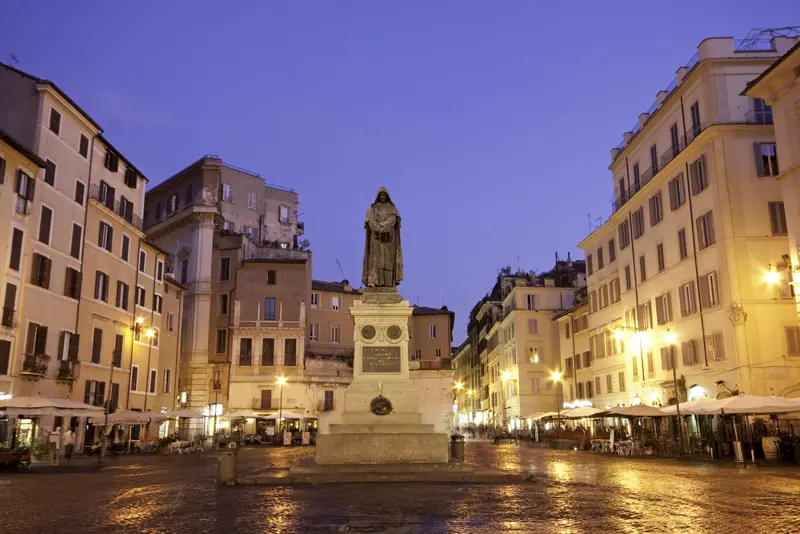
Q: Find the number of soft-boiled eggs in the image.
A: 0